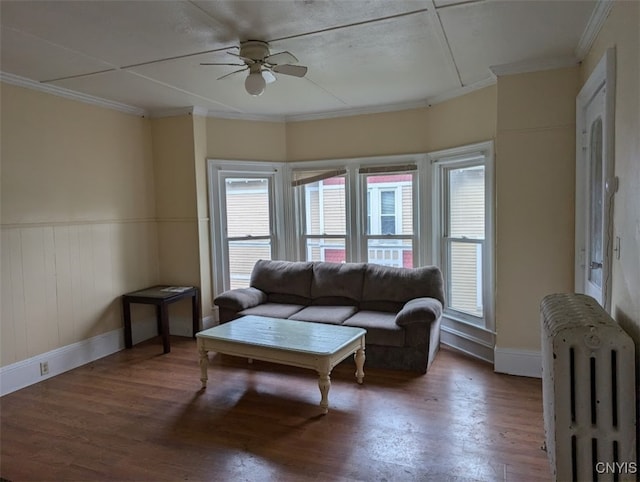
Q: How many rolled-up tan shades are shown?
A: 2